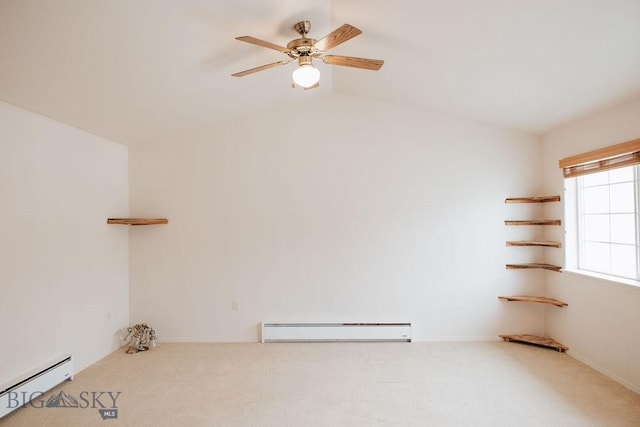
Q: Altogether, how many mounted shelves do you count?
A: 7